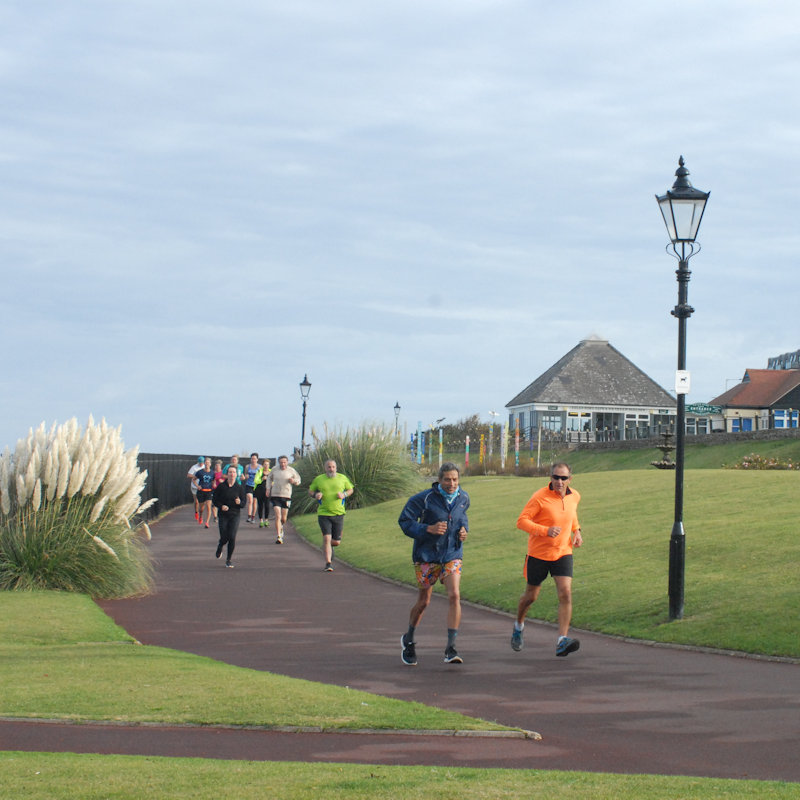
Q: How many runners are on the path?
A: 11